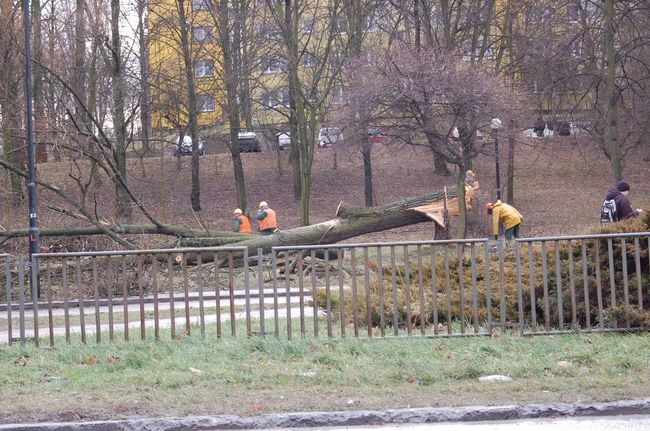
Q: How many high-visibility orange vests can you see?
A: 2